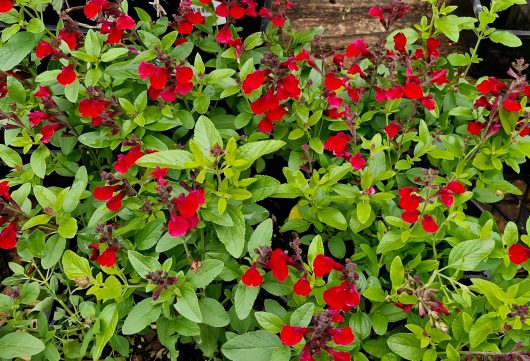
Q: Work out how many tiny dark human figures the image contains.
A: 0